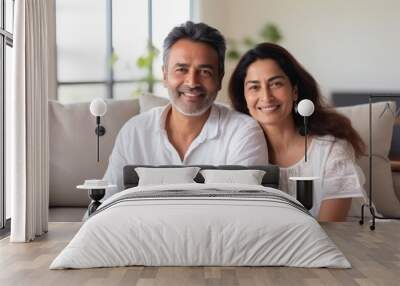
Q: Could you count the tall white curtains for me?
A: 1